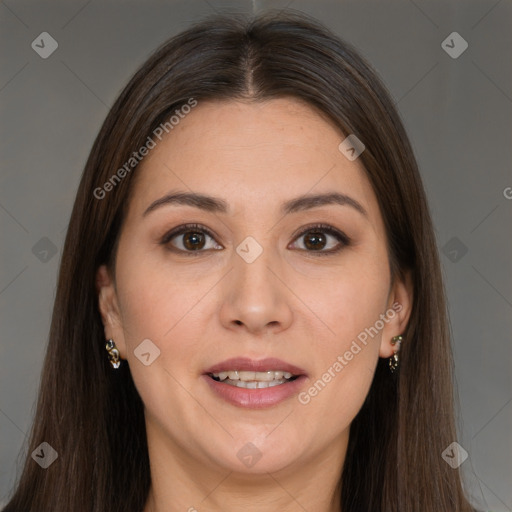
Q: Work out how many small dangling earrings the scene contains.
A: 2